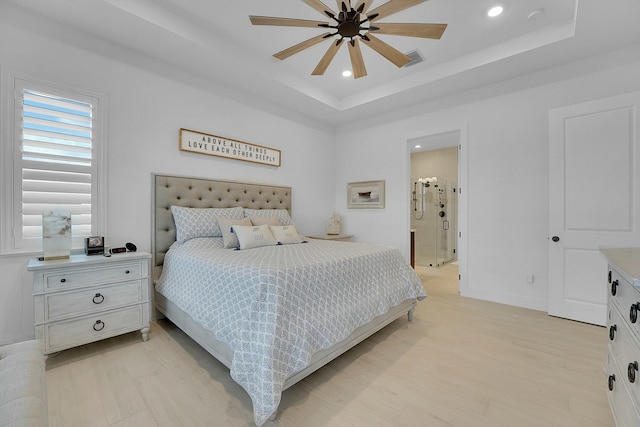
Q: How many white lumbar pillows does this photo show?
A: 2